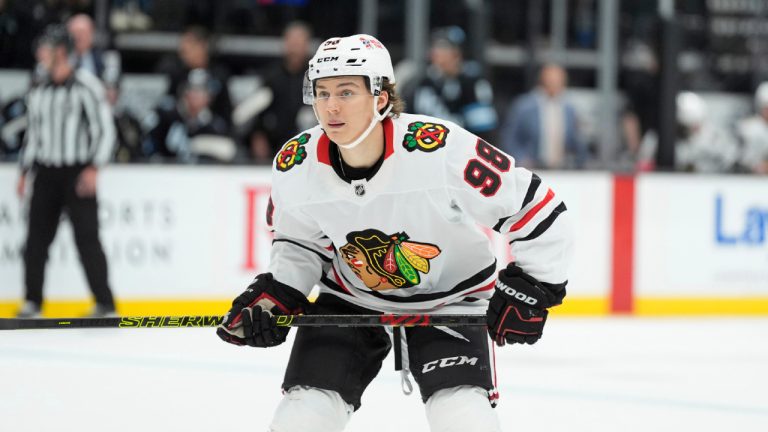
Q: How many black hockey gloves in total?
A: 2